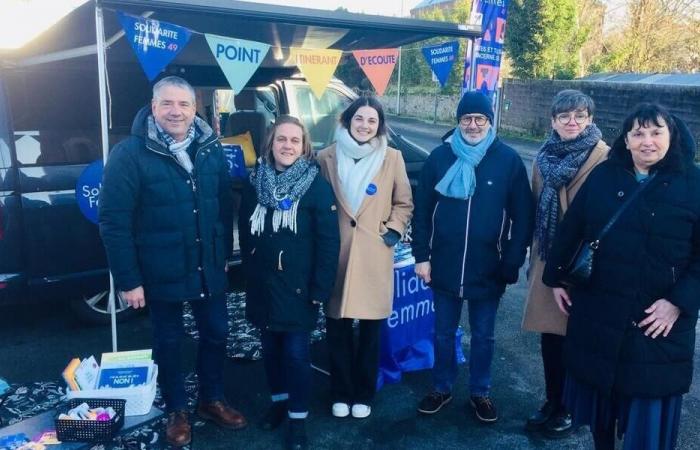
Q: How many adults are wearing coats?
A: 6